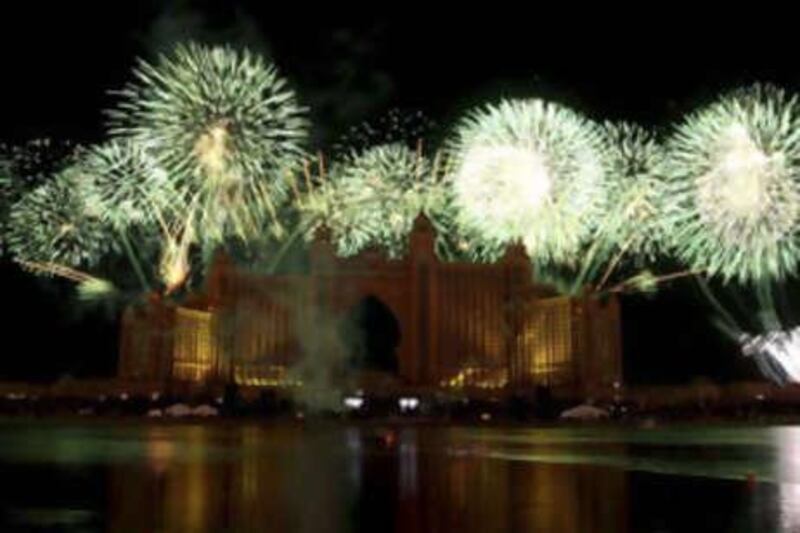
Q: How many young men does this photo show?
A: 0